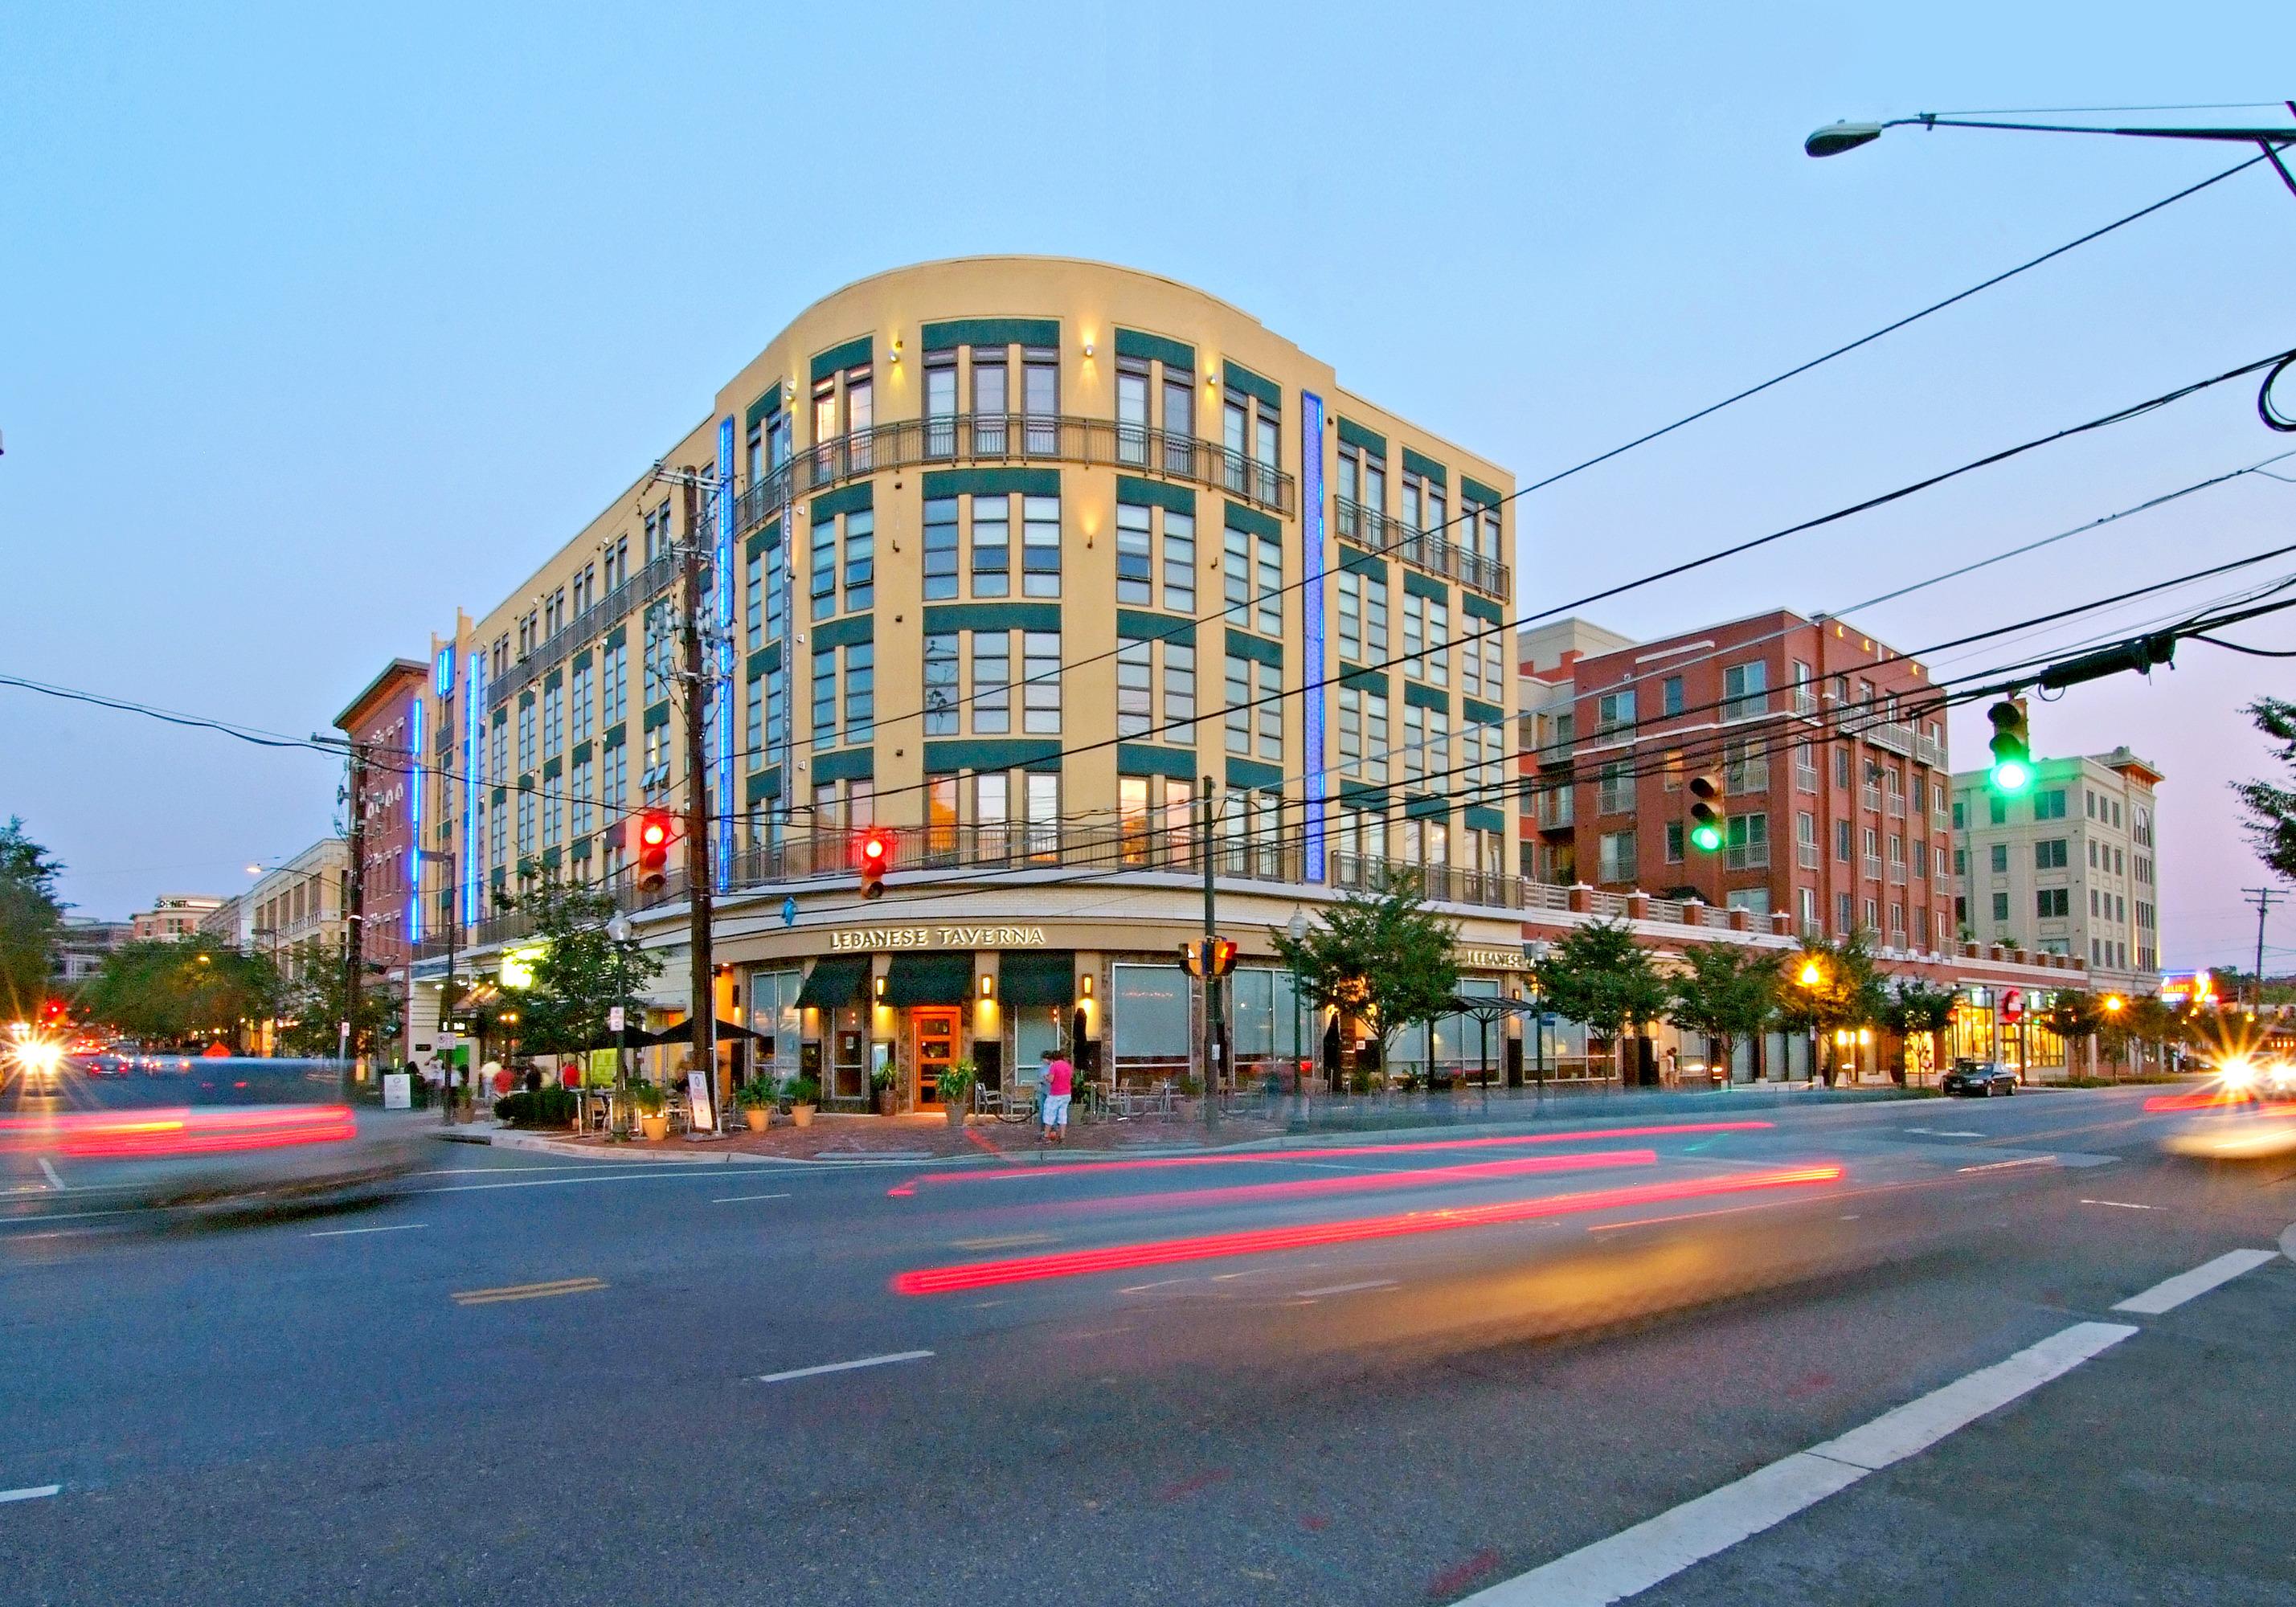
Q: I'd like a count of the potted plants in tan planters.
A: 3